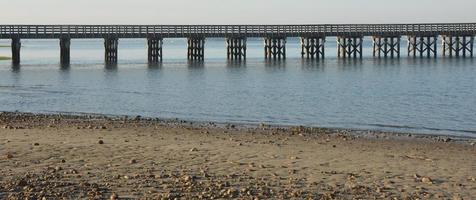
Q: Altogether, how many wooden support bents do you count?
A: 12